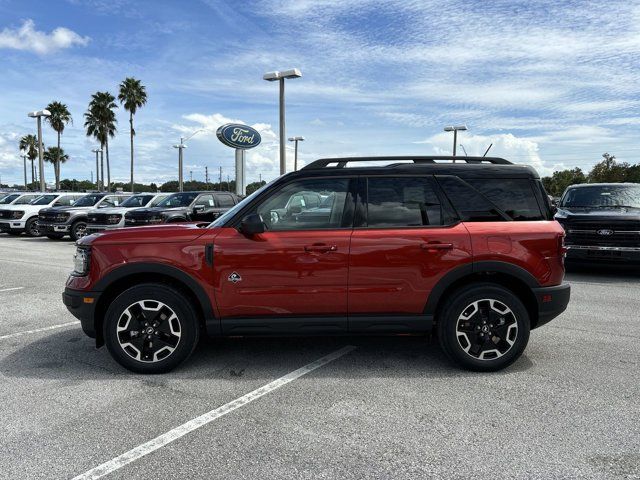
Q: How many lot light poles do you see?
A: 7